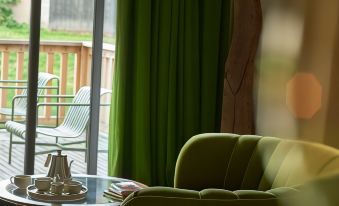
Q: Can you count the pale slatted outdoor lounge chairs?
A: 2